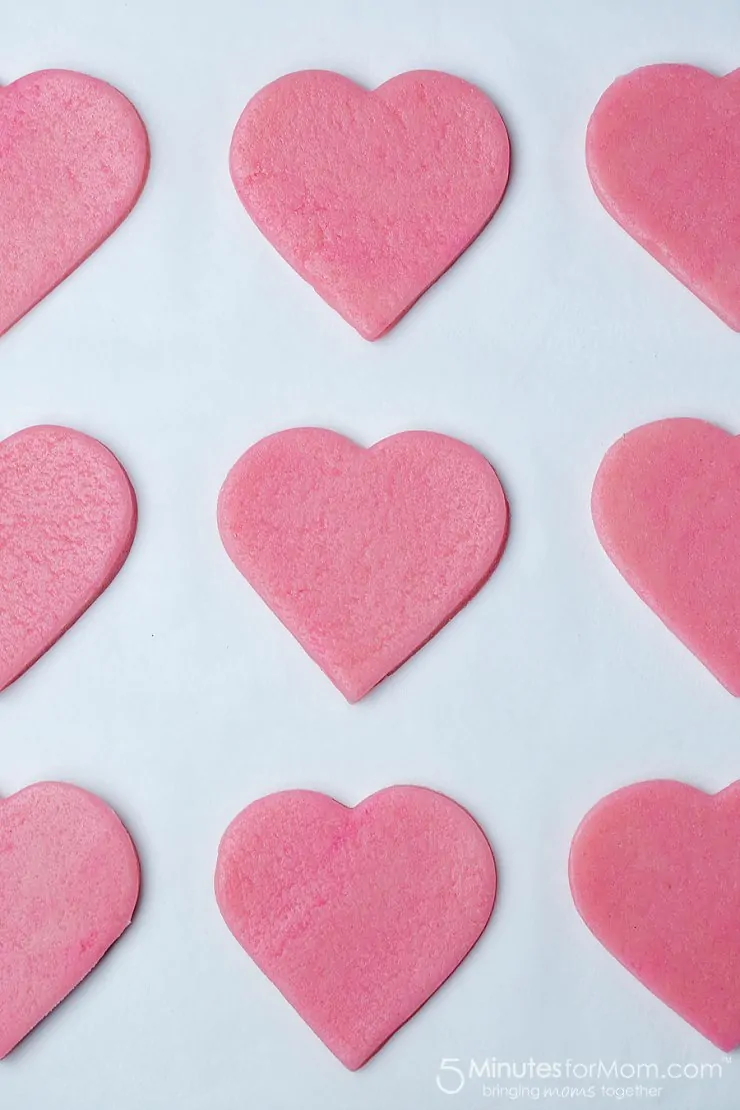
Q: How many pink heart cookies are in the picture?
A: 9